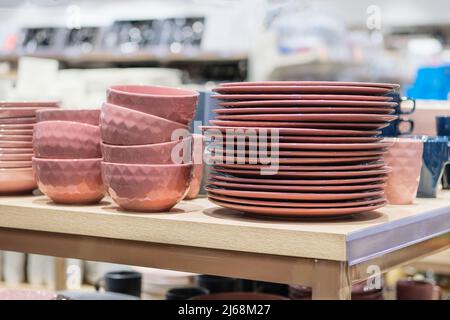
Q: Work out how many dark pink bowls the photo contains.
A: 7